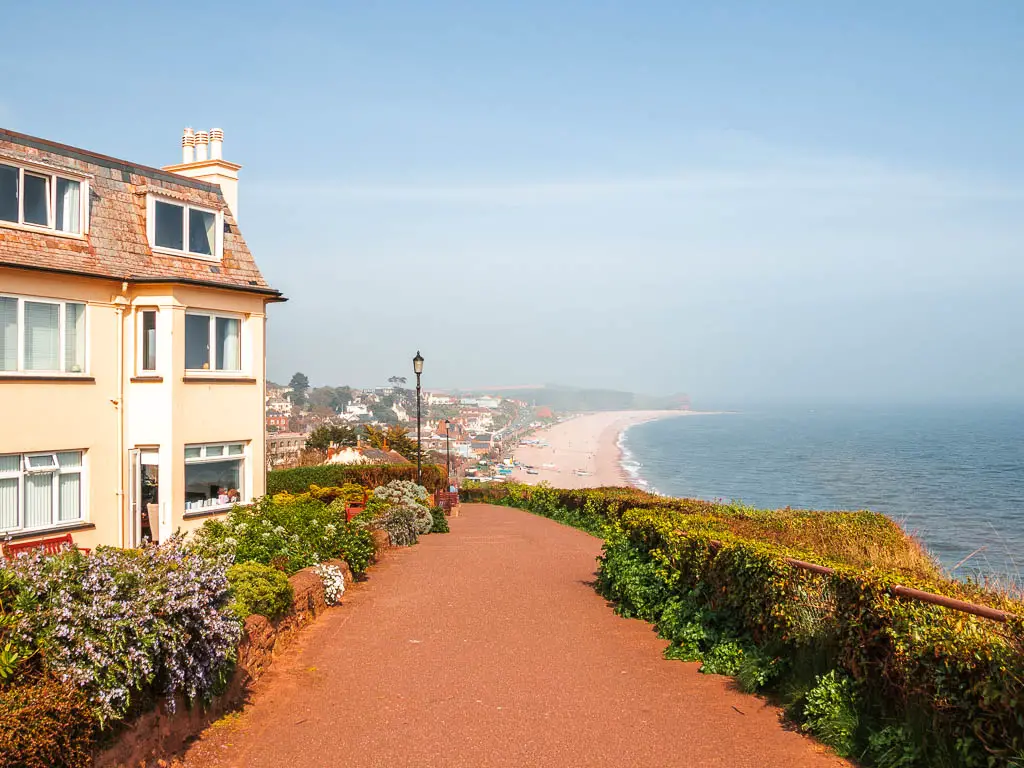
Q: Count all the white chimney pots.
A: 3